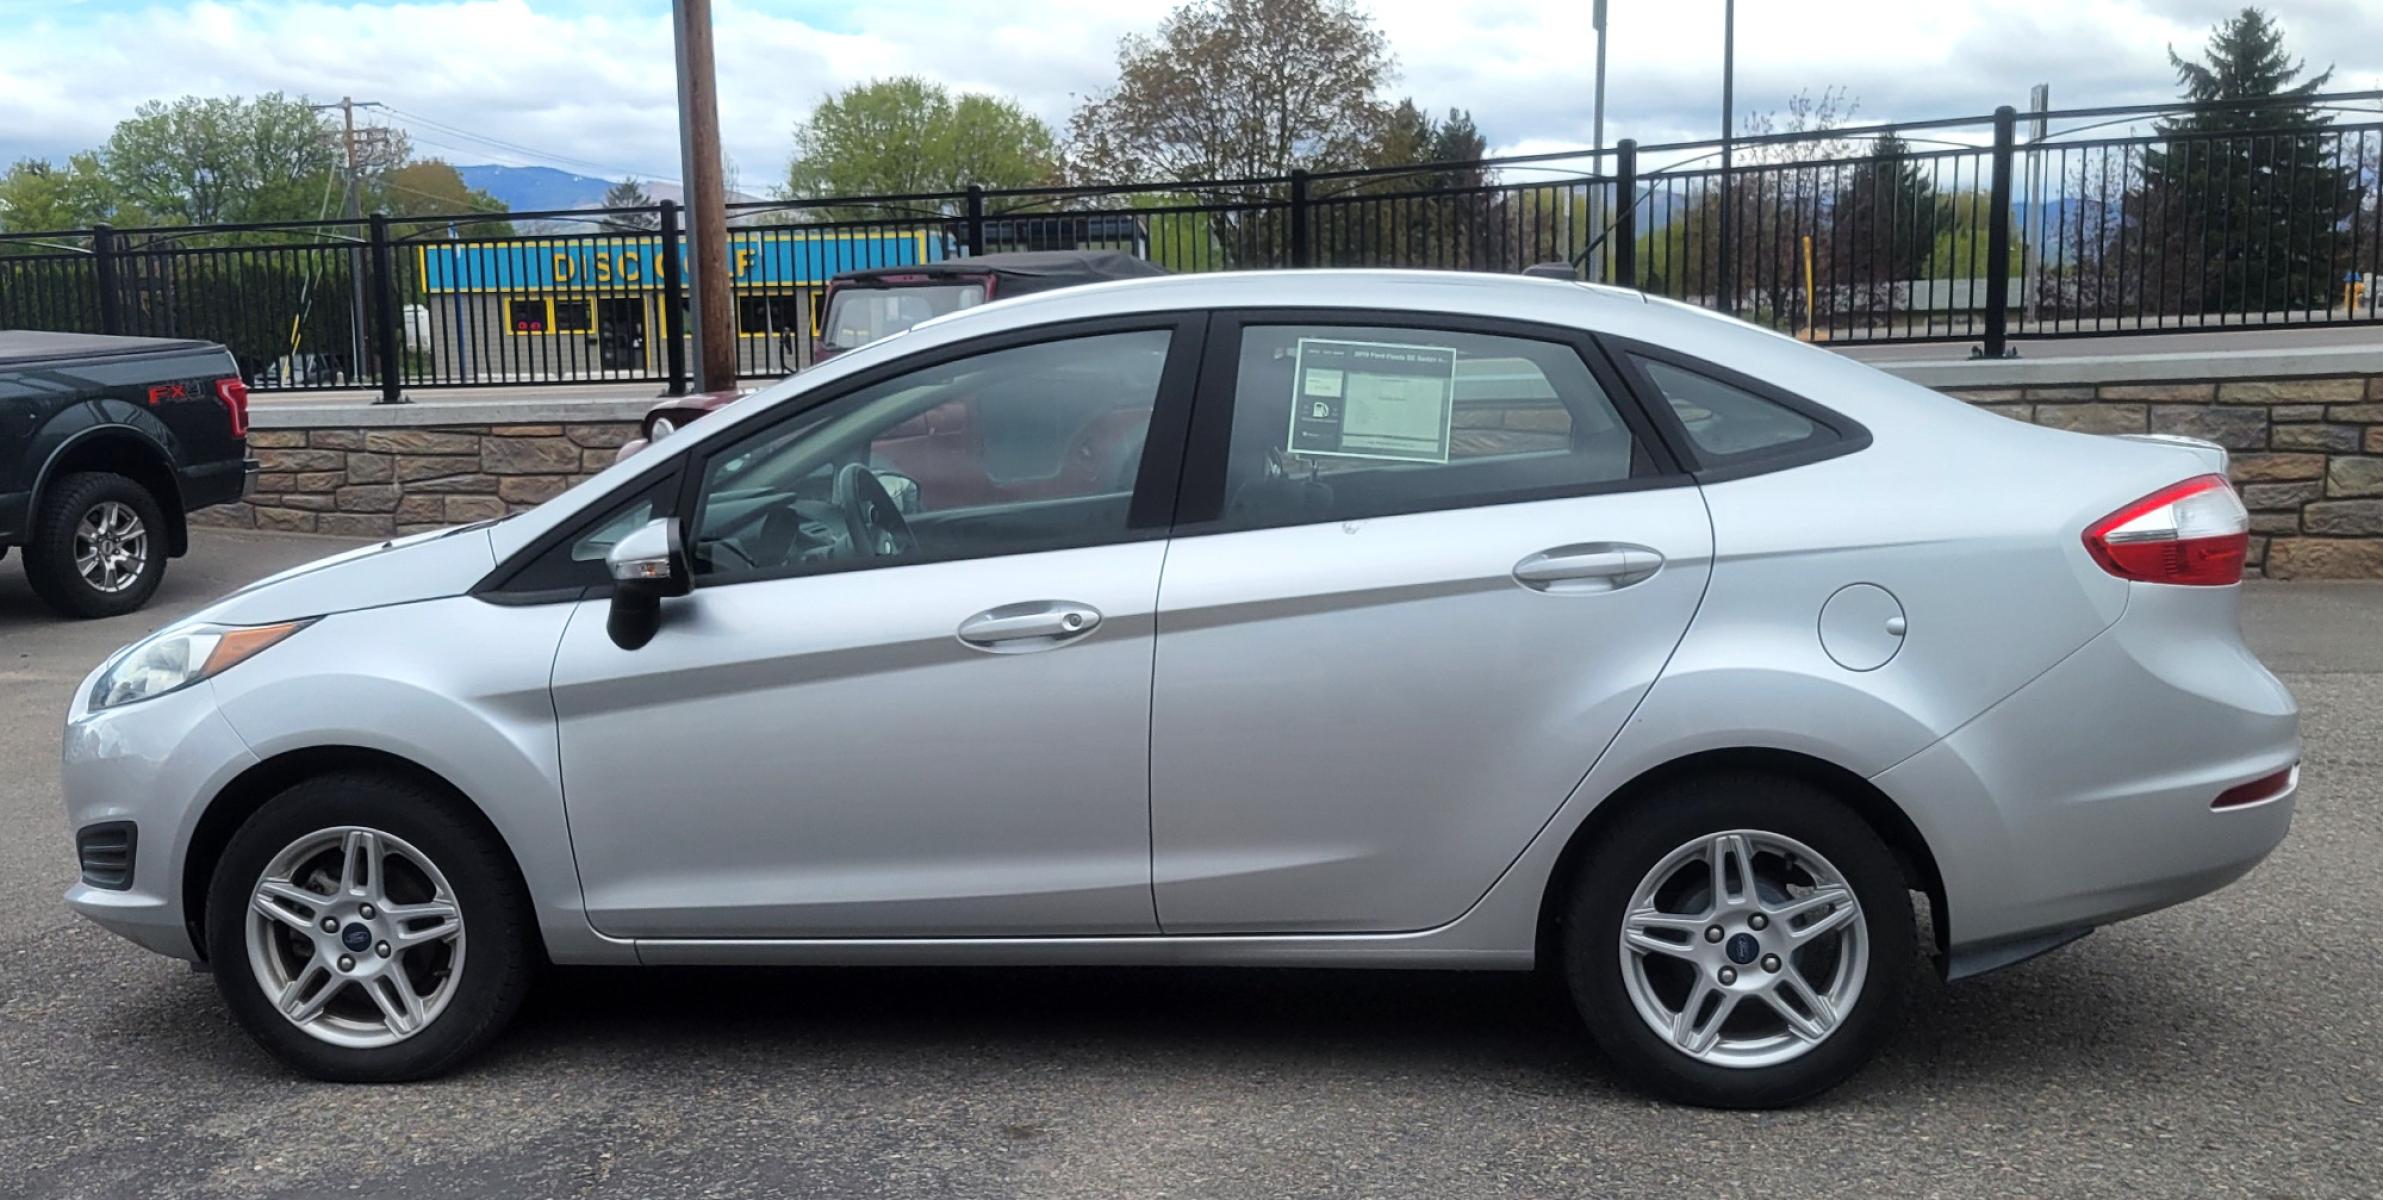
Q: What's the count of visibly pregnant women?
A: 0